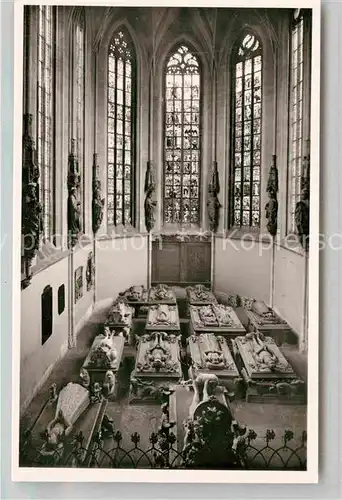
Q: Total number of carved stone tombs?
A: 13